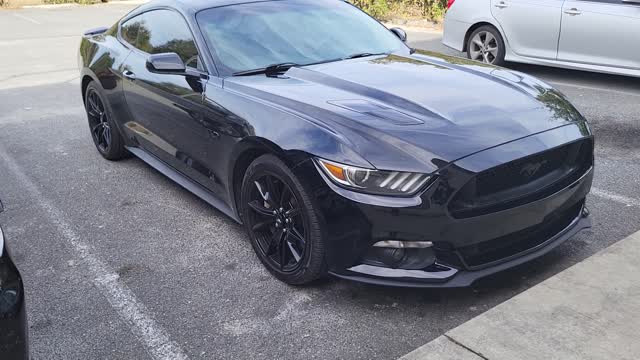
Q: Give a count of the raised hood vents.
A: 2